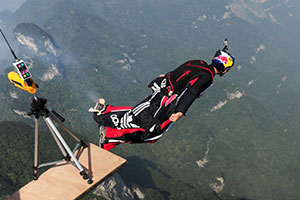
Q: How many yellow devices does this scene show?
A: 1